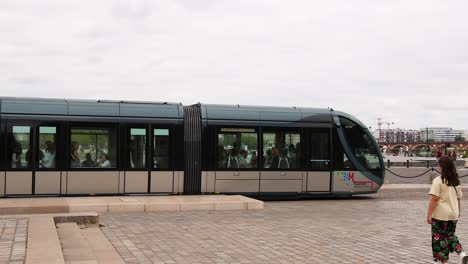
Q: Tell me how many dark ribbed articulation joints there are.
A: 1